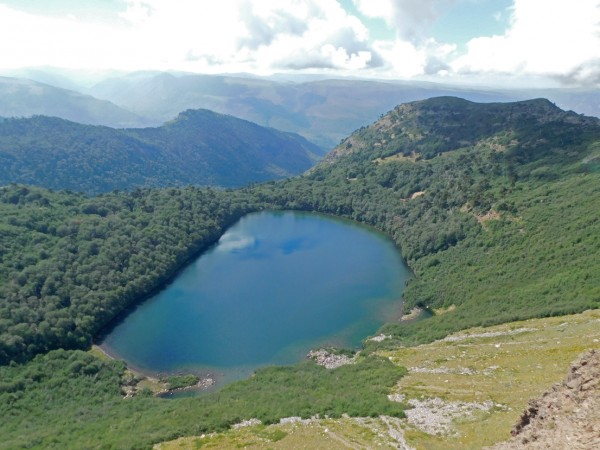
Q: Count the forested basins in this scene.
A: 1